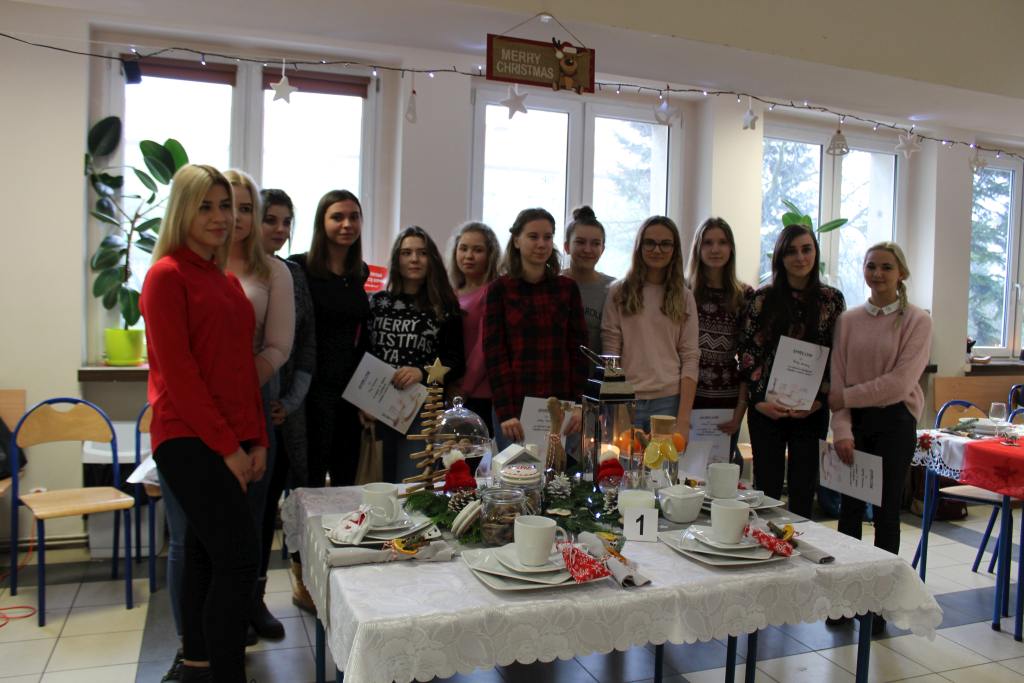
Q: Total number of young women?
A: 12